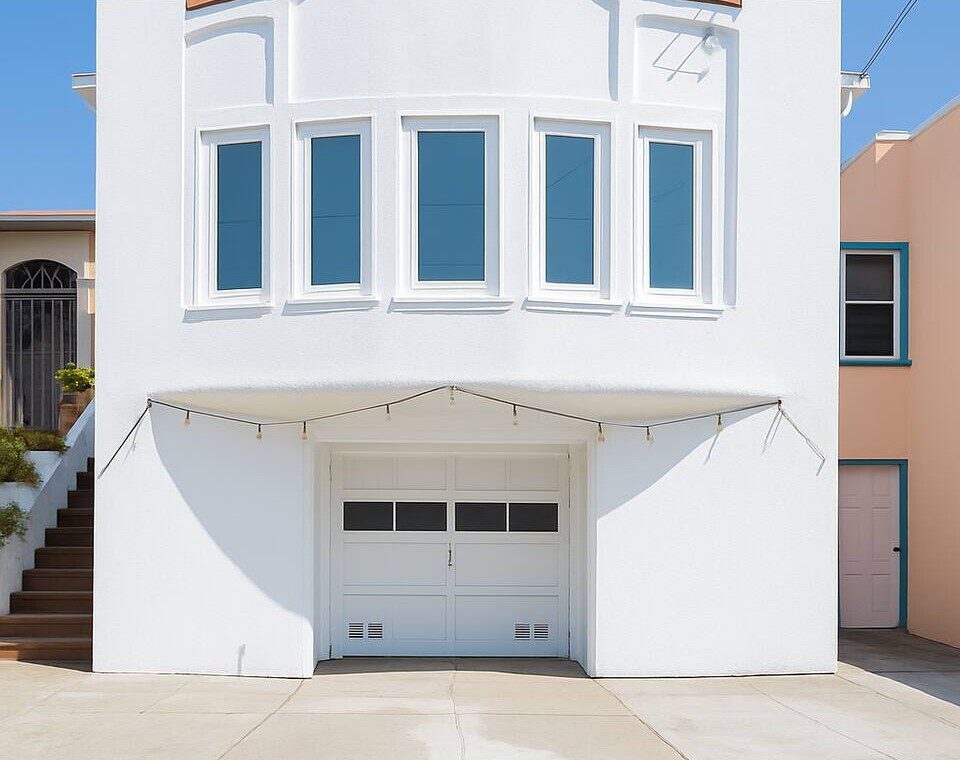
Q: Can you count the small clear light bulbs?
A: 9